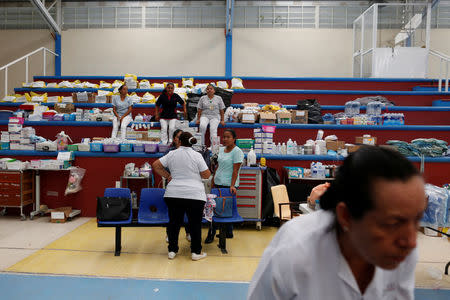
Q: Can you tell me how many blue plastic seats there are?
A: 4